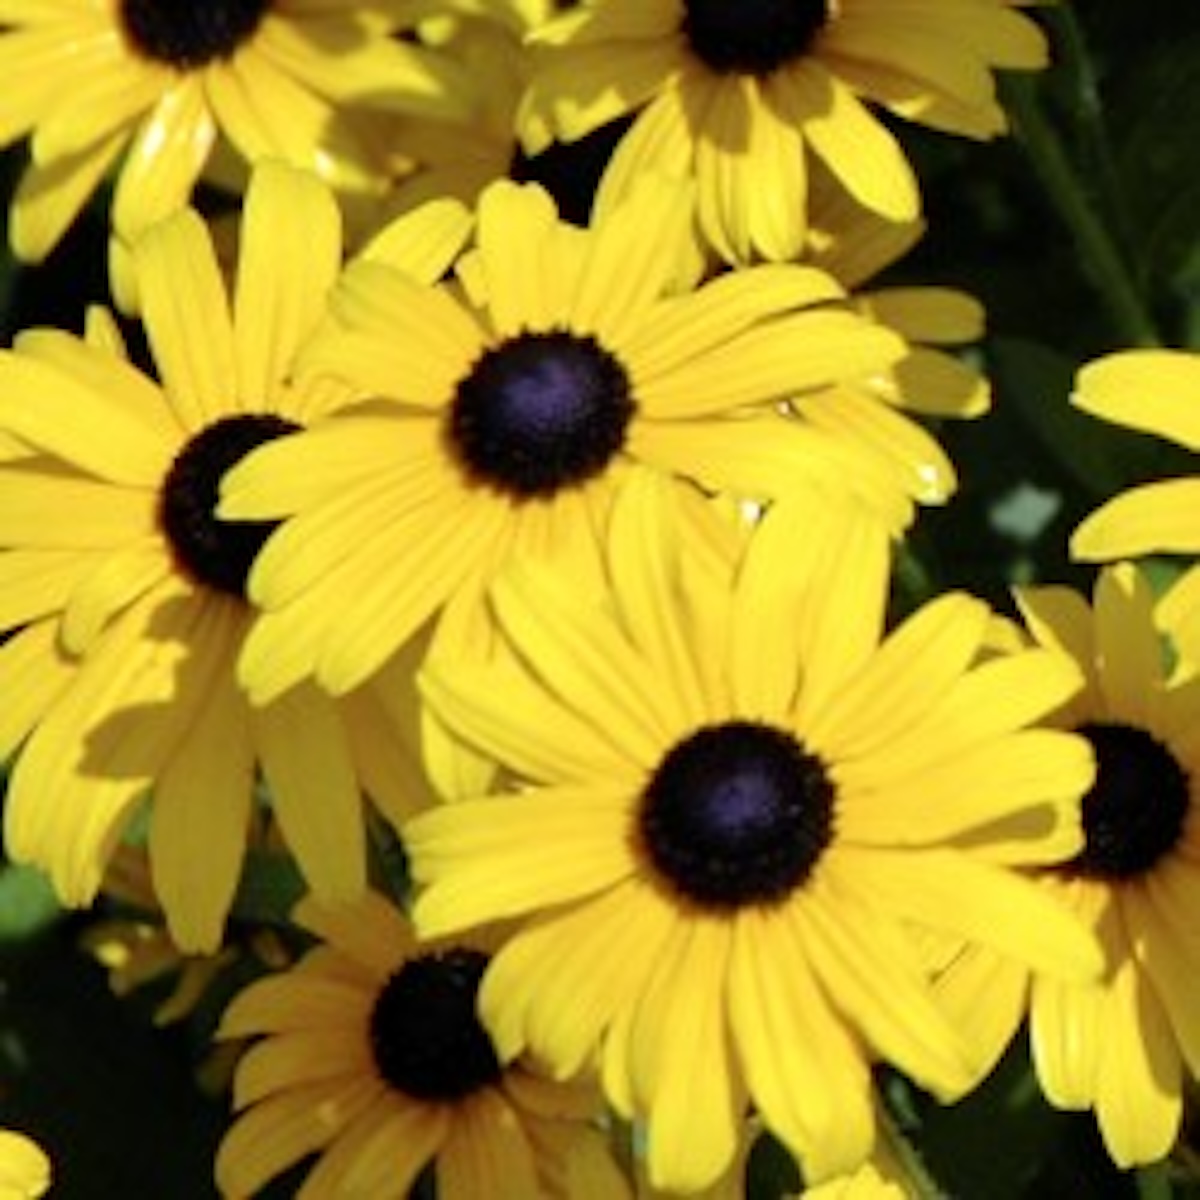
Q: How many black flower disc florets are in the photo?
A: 7